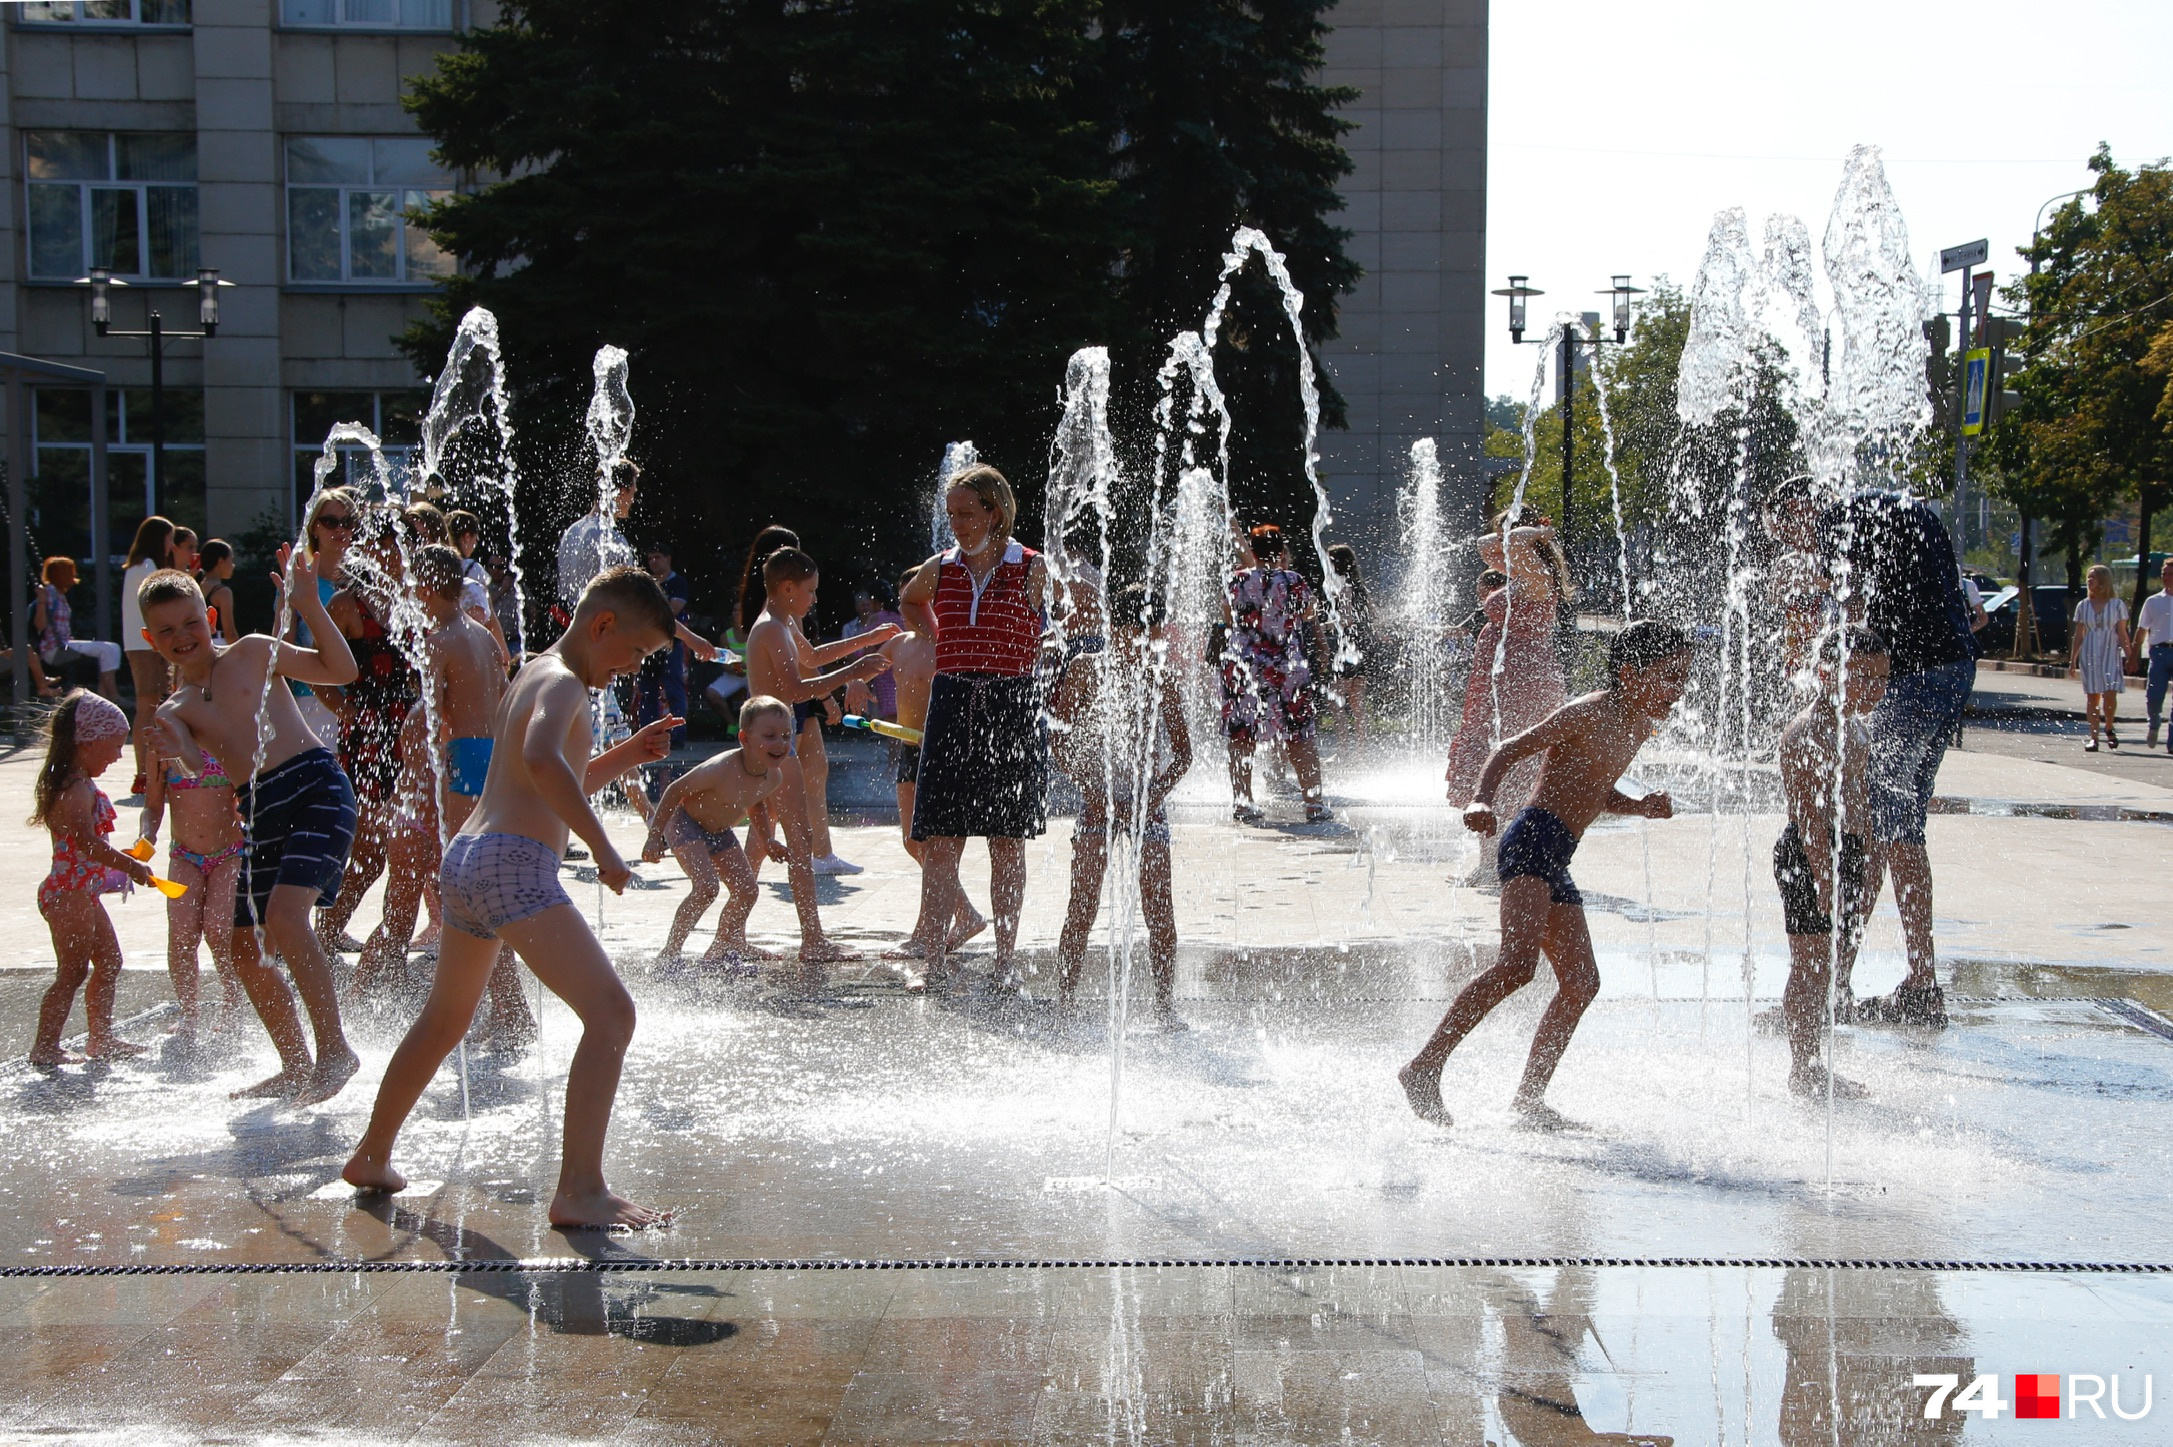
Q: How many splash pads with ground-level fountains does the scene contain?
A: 1